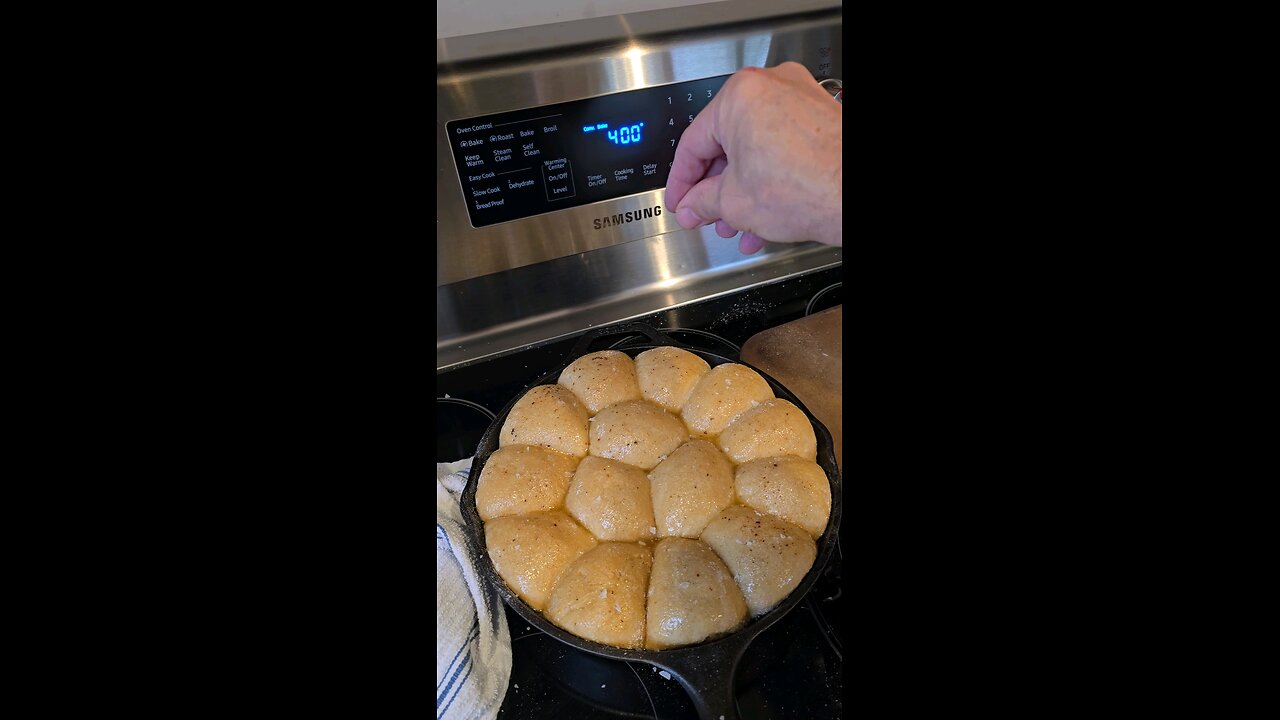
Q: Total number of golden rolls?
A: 14